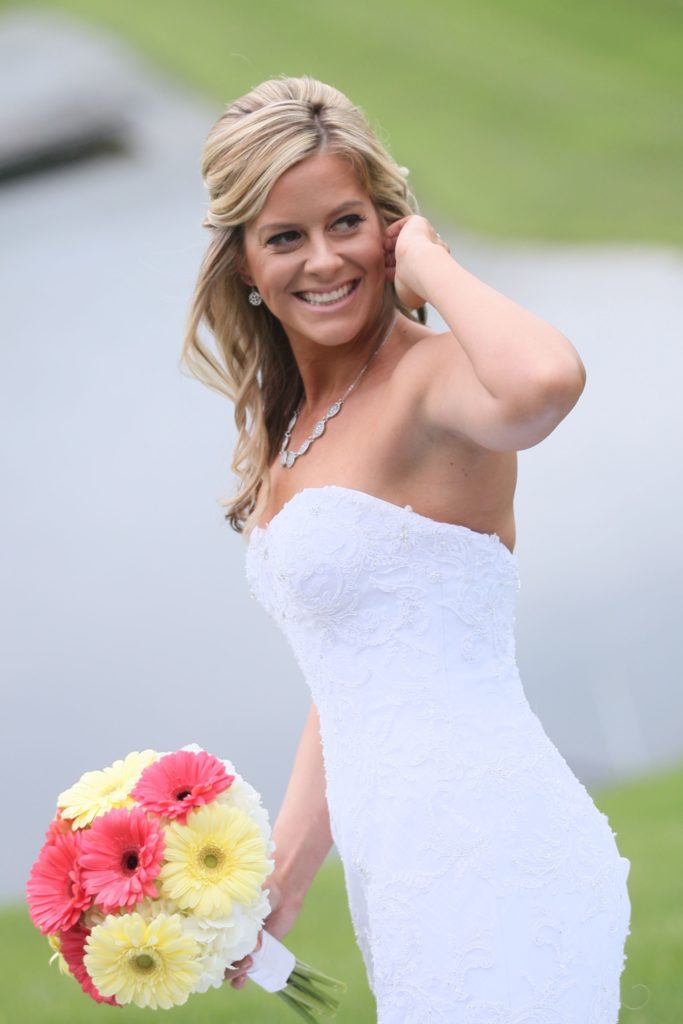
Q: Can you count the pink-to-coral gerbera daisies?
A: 5